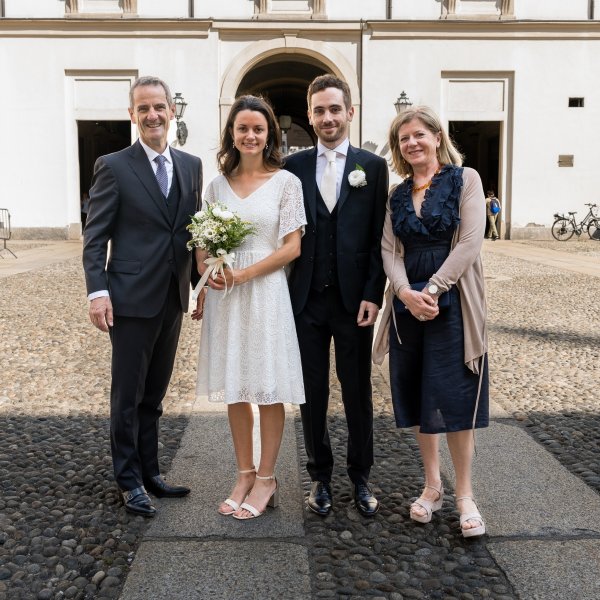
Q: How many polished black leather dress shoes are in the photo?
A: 4